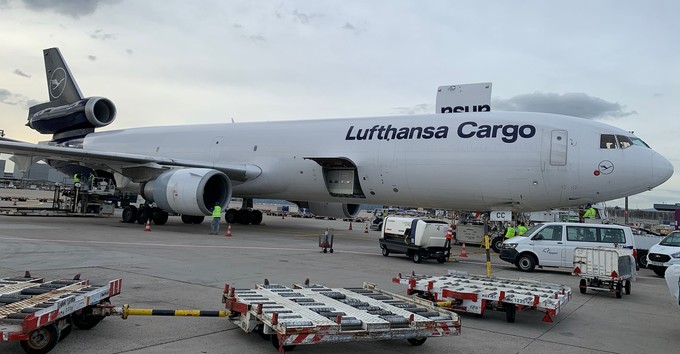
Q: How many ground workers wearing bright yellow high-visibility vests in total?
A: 5